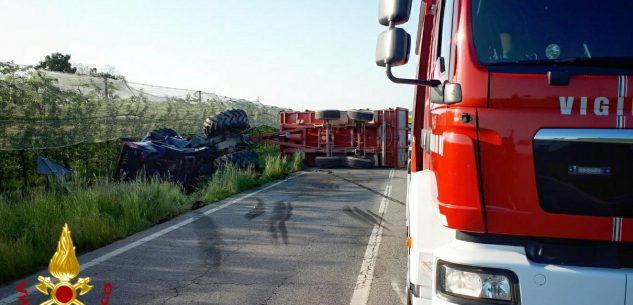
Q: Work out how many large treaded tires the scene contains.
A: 3